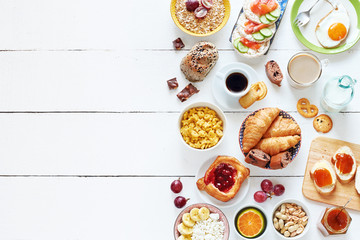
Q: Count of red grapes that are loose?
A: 5